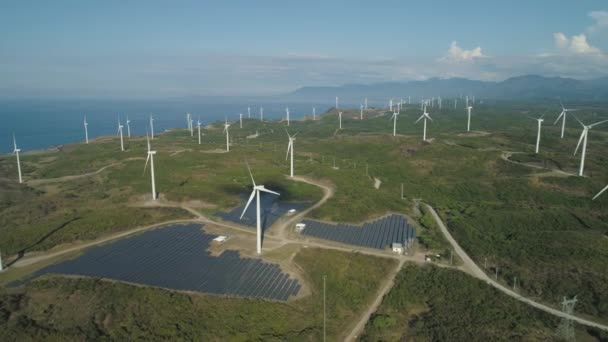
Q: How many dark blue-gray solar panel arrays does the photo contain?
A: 3